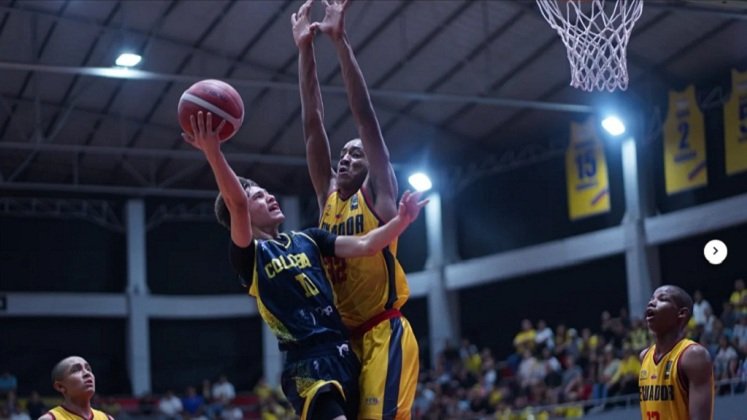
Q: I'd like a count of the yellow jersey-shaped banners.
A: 3